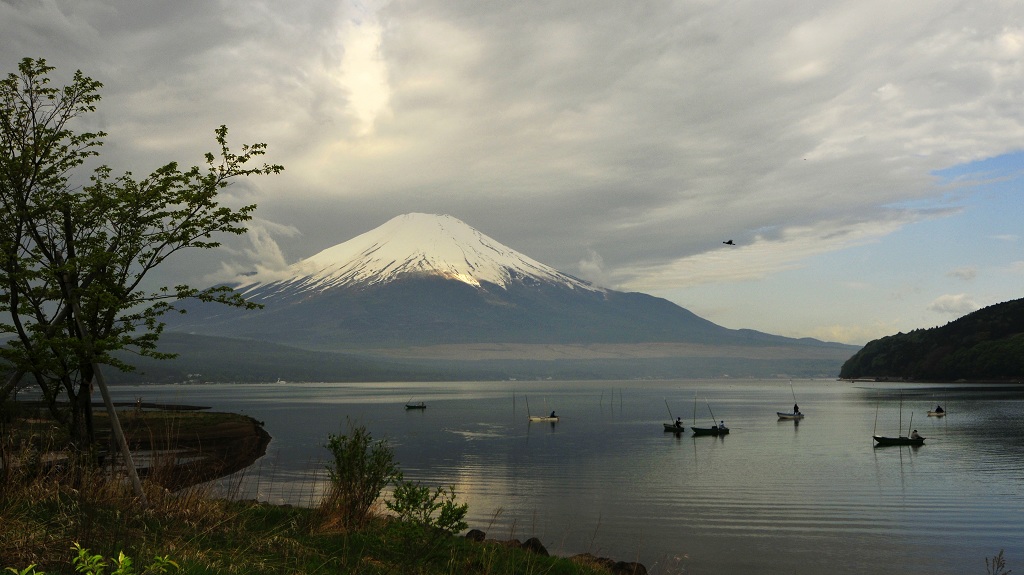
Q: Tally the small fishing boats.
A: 7